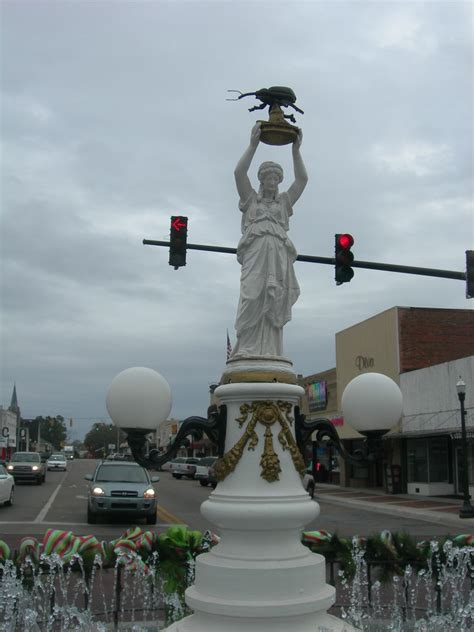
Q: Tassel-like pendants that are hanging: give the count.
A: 1